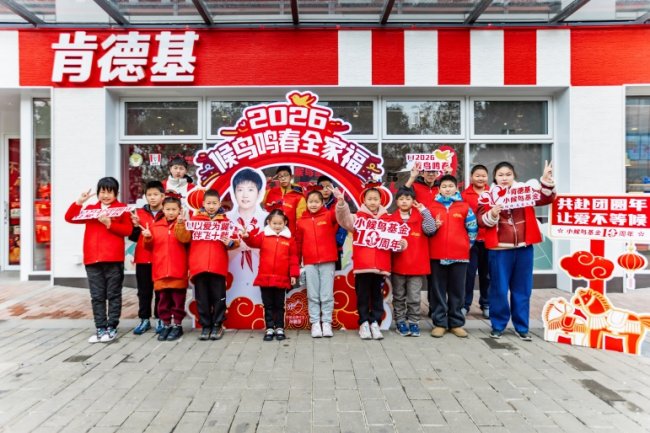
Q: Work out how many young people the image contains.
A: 15